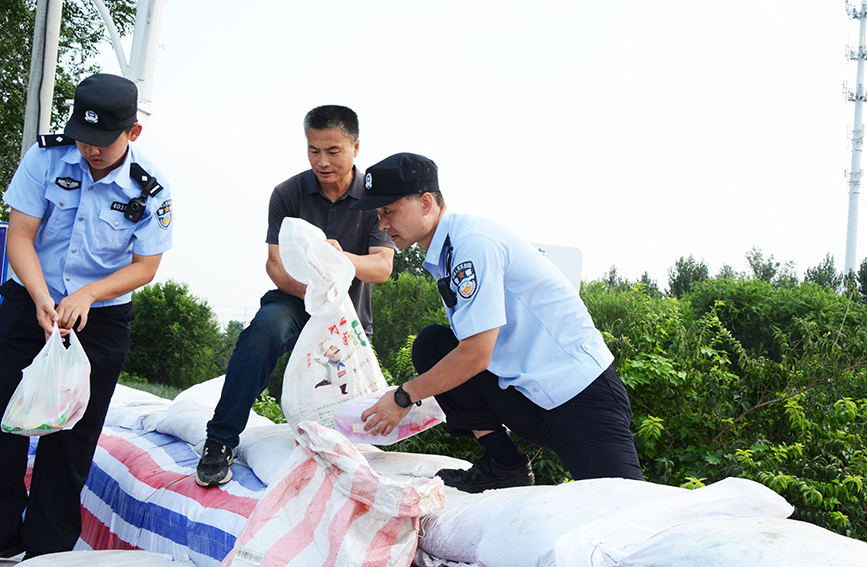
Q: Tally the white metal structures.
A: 2